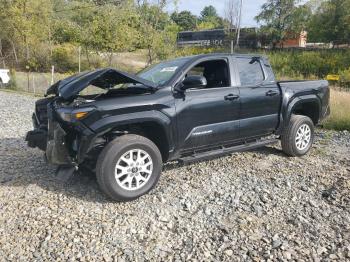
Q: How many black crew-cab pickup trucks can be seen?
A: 1